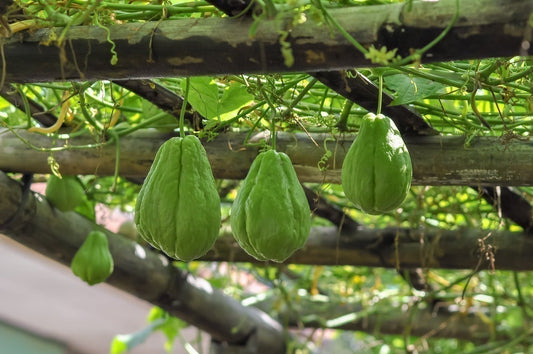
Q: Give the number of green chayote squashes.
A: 5